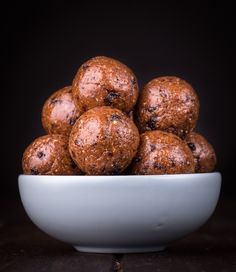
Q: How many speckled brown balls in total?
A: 7